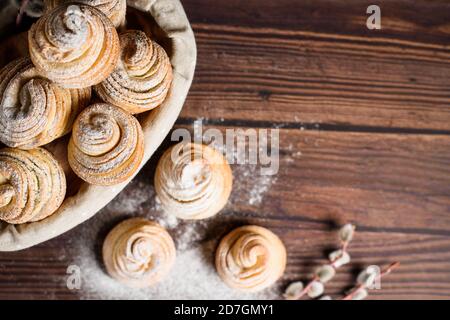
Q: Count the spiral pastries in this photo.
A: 9